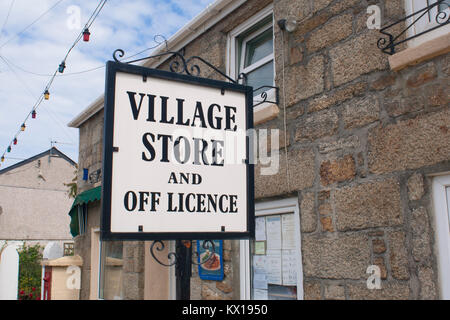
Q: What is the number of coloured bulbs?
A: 8